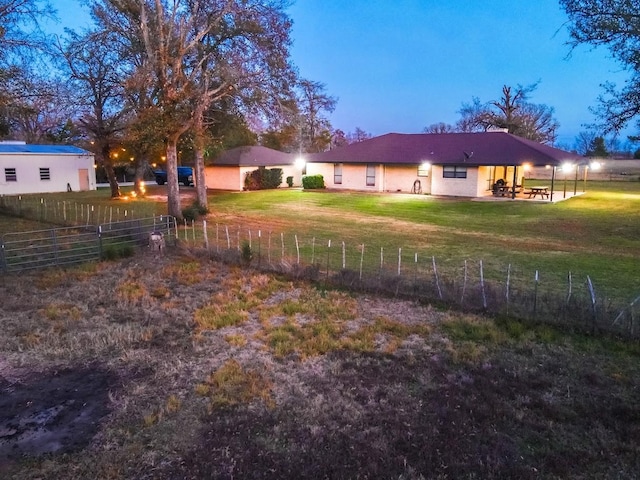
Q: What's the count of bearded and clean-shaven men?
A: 0